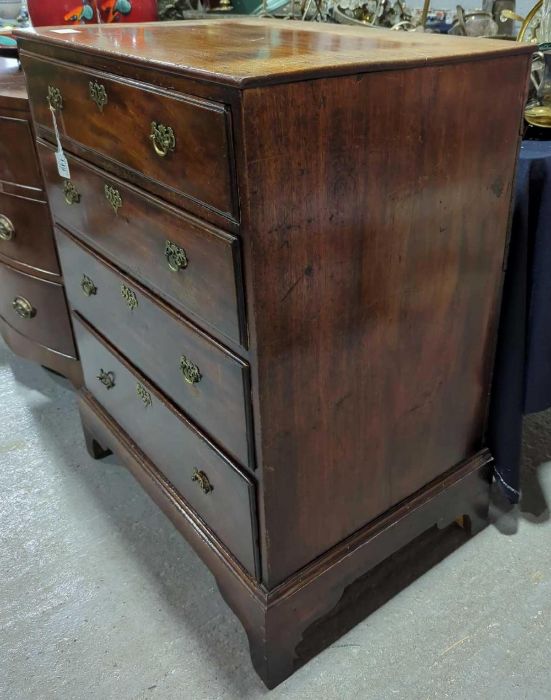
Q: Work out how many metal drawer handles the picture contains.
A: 10